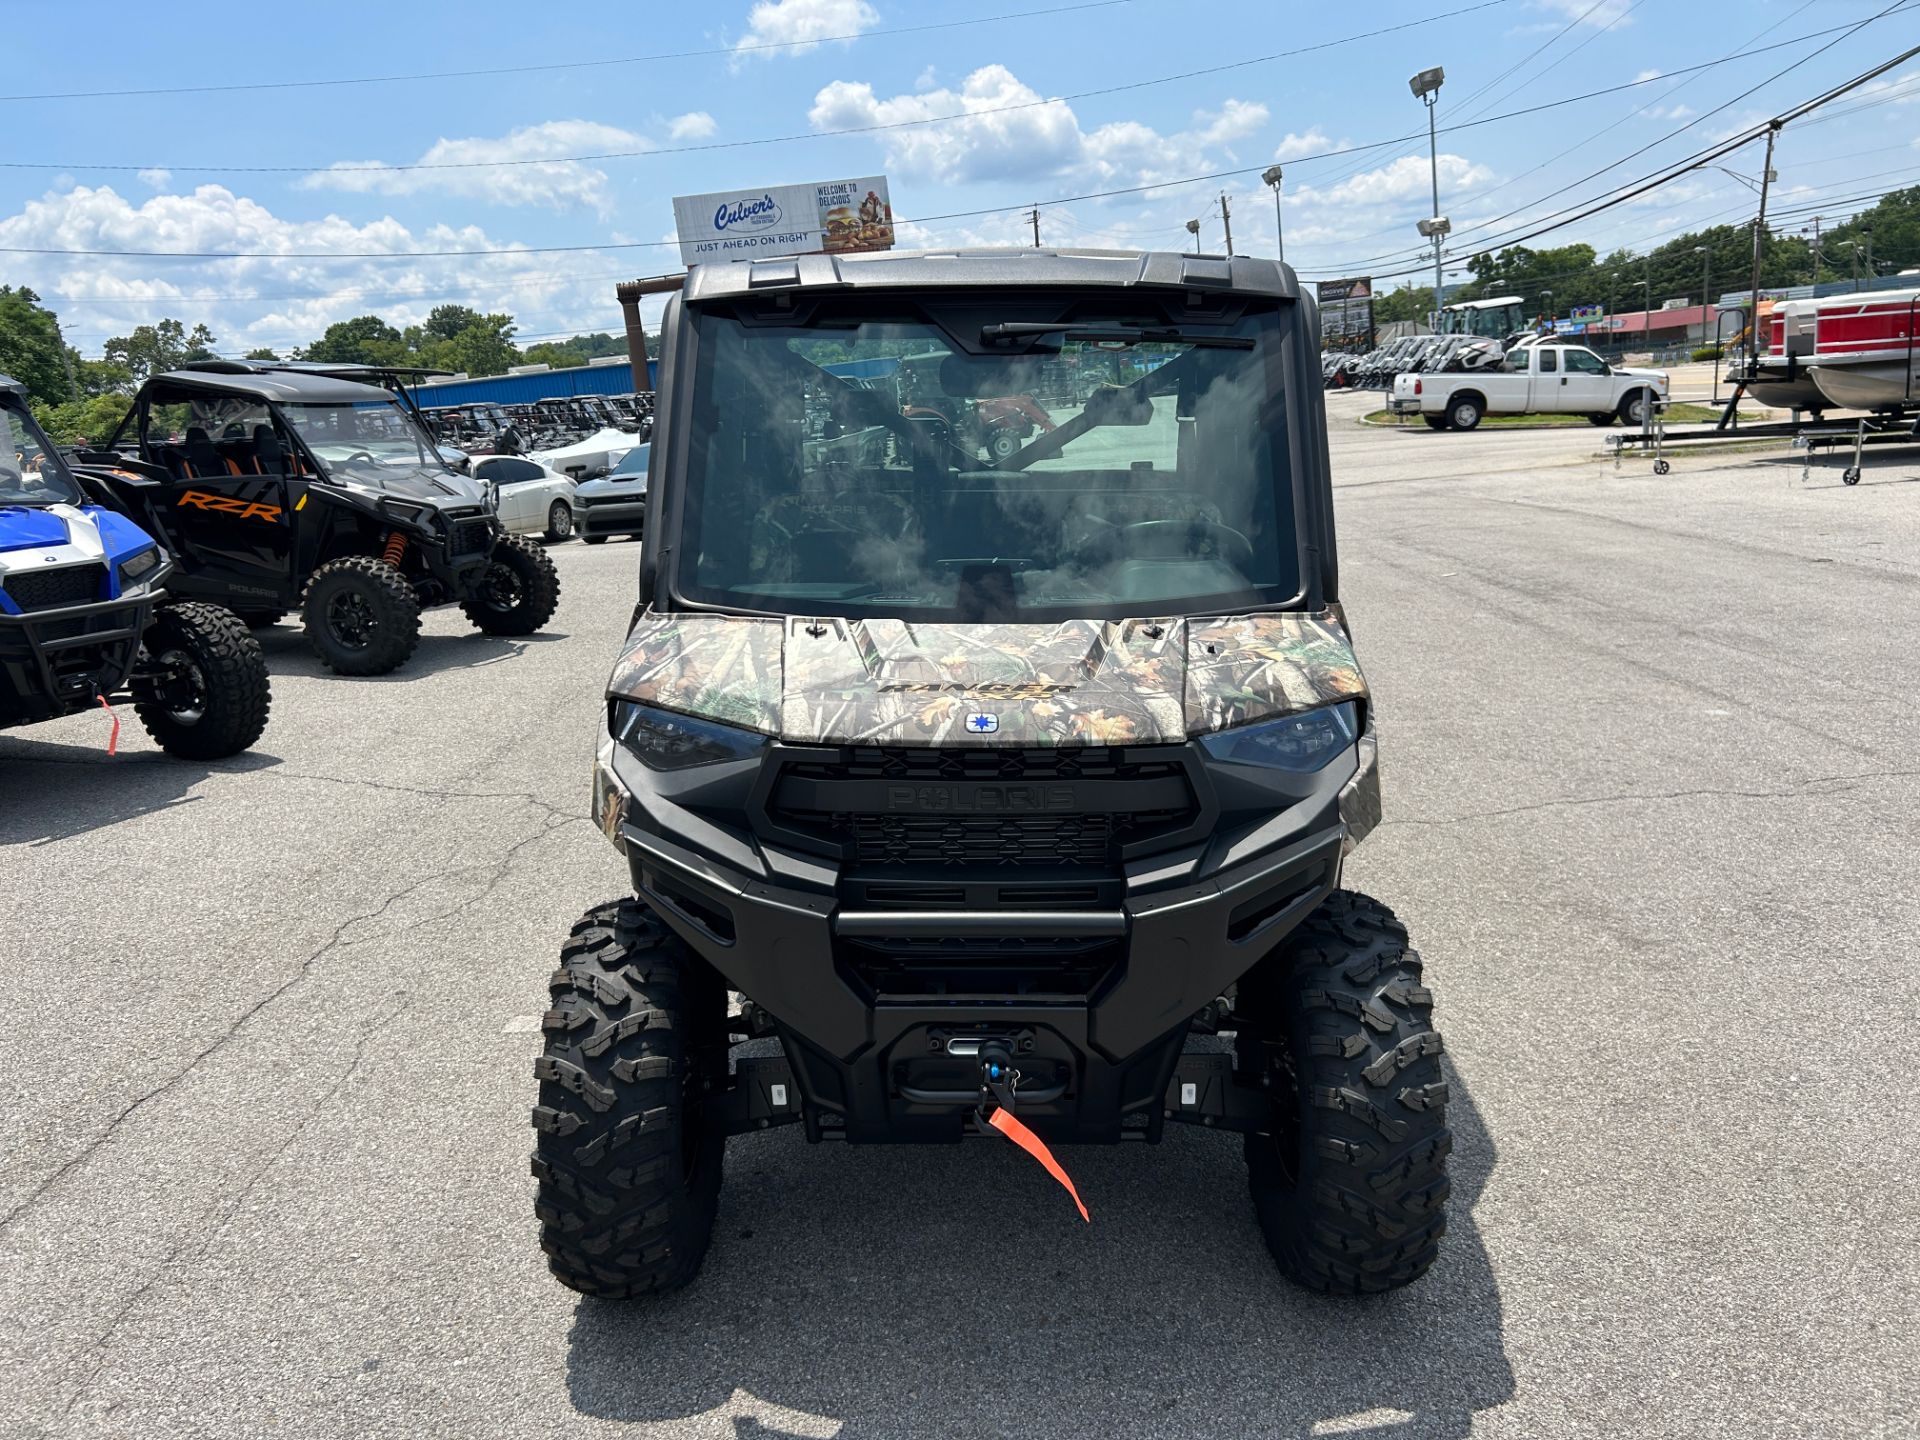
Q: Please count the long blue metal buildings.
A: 1